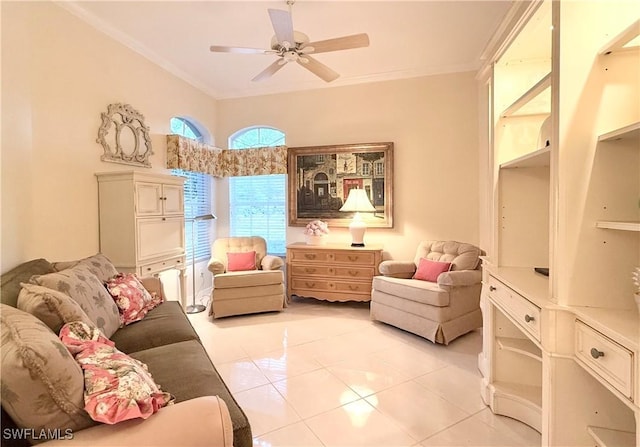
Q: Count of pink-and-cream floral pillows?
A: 2